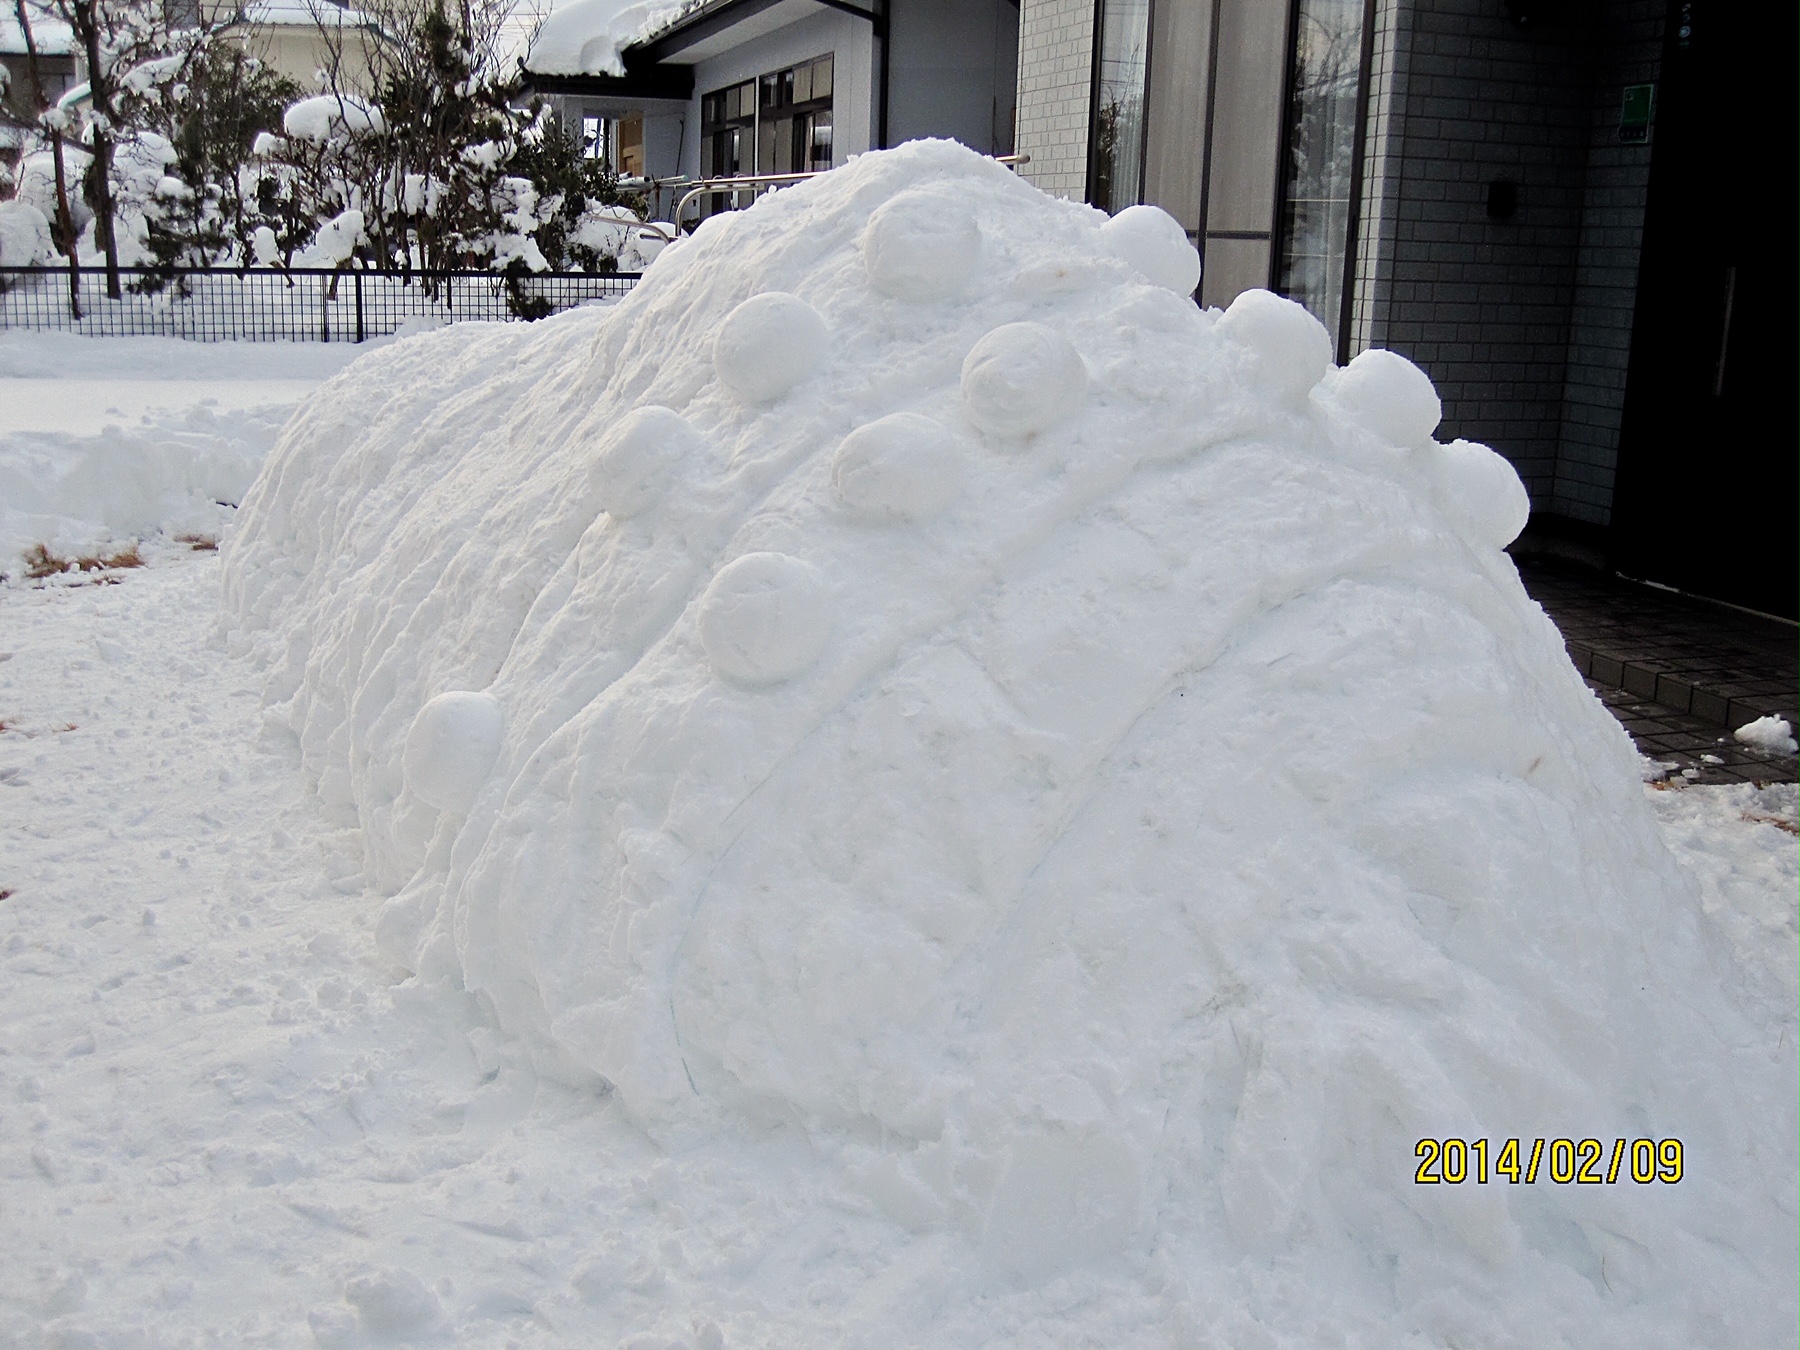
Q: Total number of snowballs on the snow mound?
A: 11